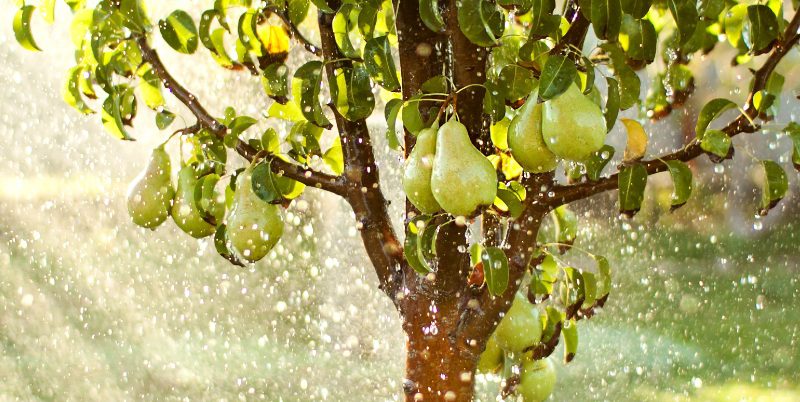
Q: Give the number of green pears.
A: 10